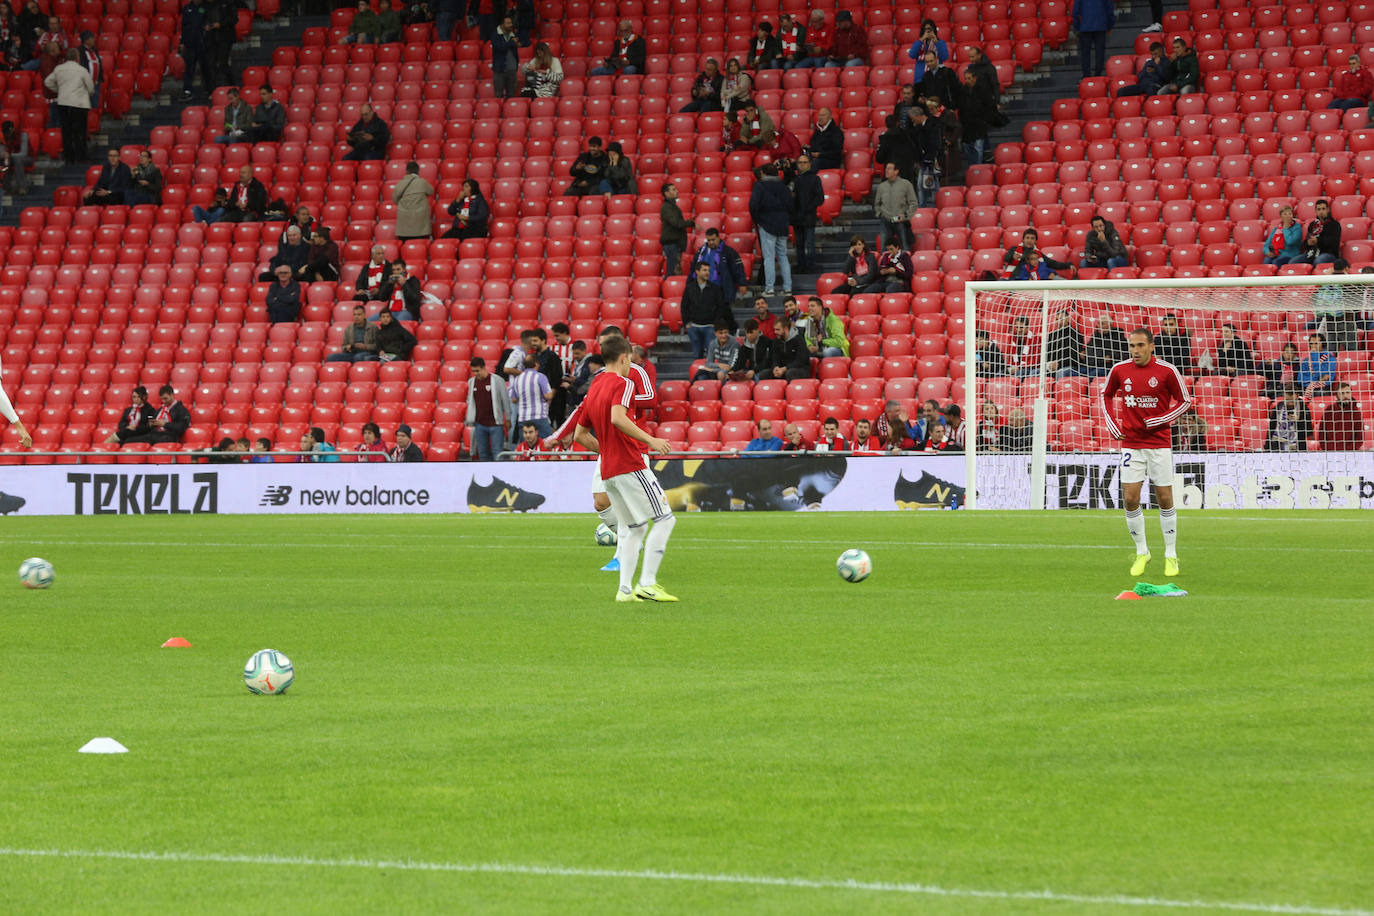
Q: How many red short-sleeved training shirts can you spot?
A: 1